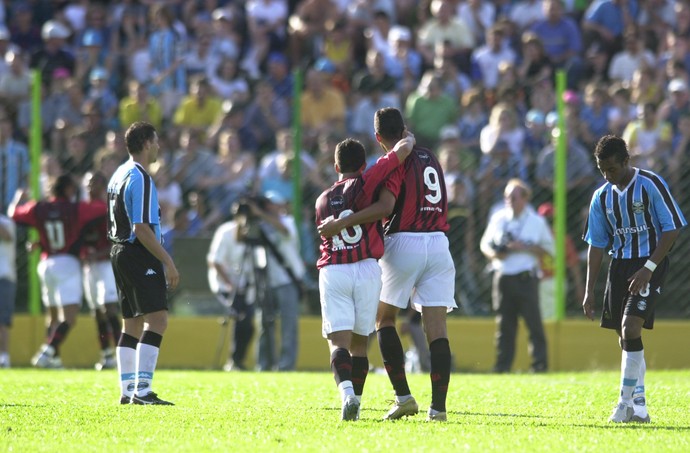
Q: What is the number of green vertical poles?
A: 3